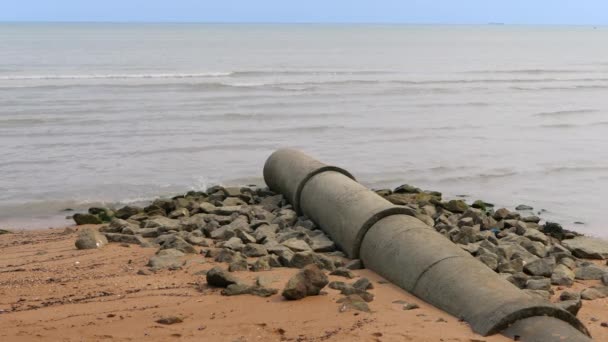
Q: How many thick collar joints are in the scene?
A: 3